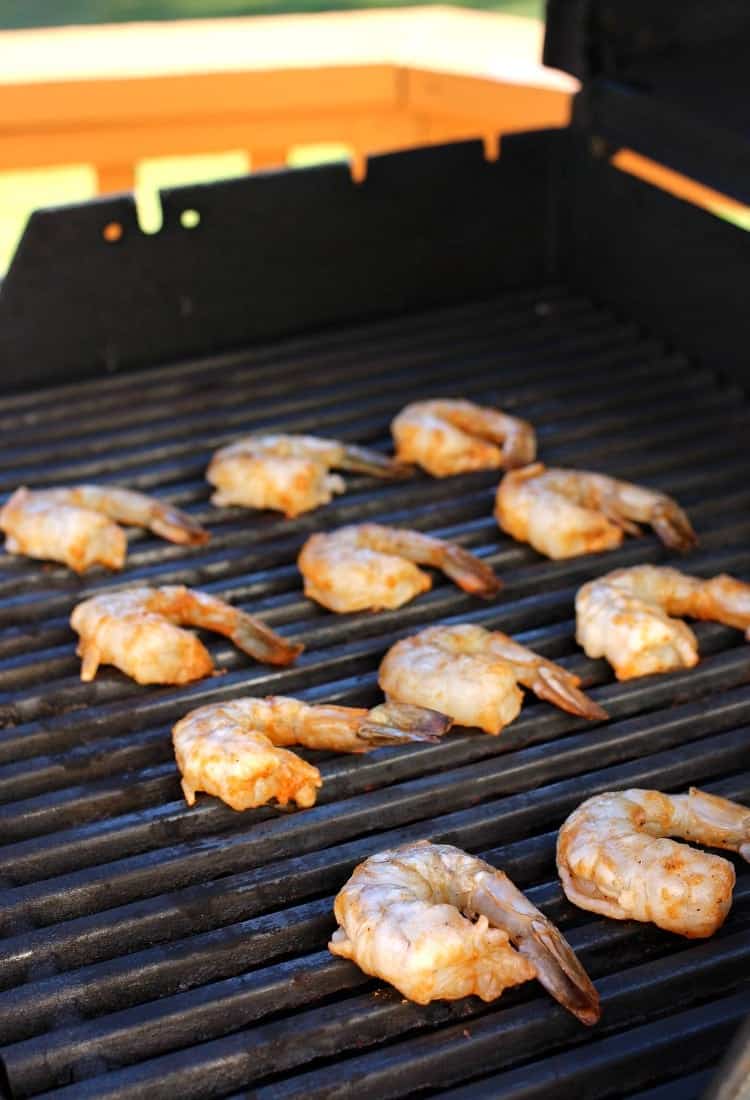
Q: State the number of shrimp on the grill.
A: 11